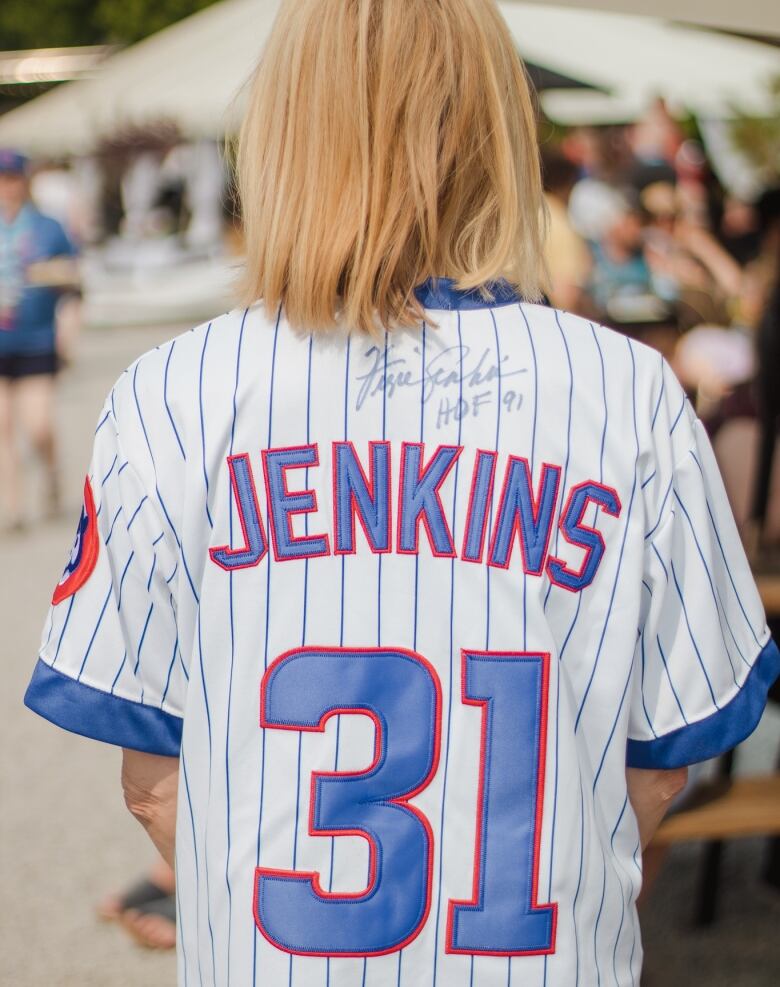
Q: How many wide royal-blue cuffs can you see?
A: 2